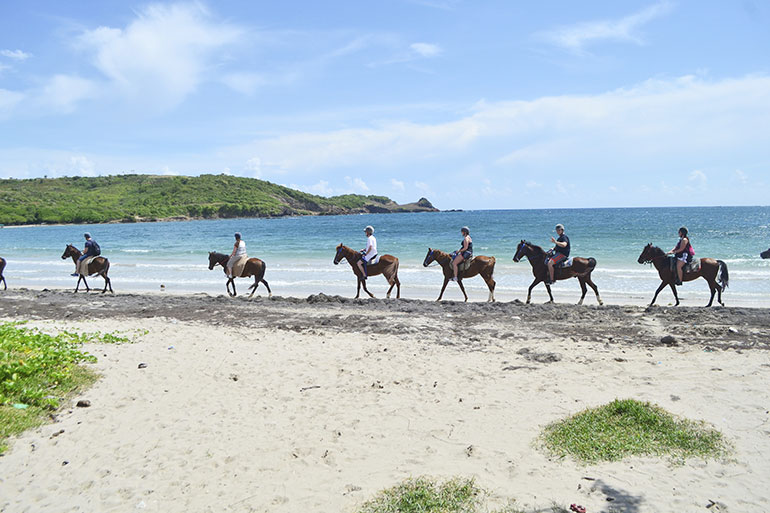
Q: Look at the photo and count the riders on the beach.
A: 6